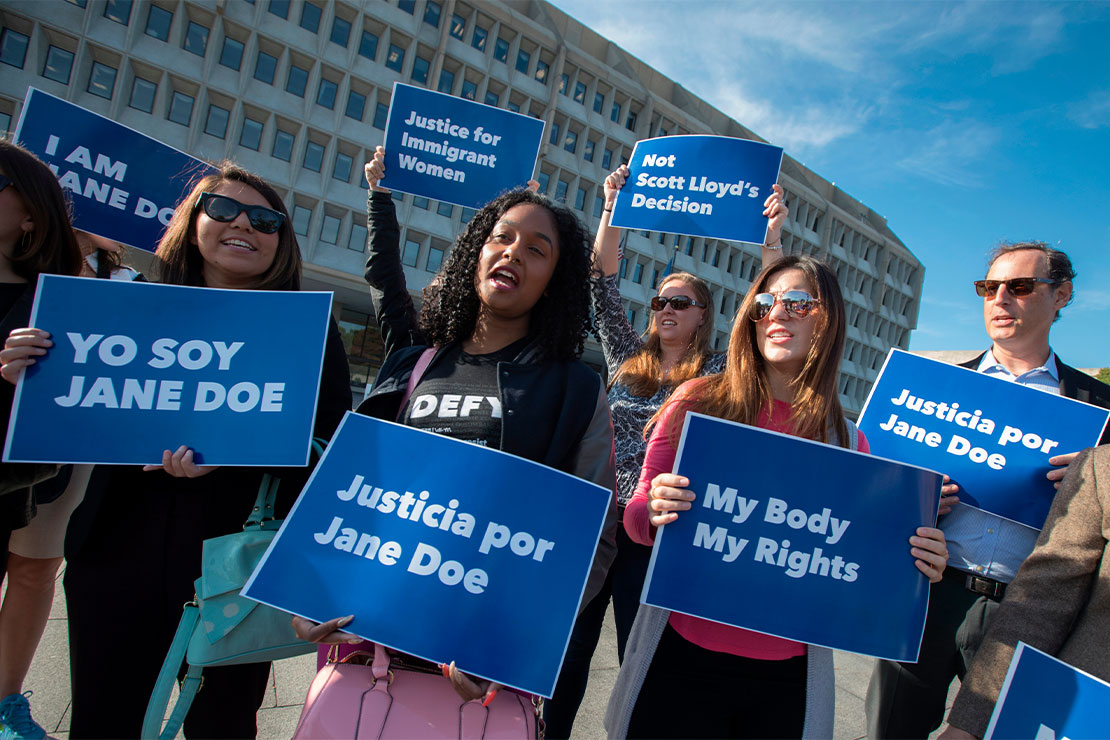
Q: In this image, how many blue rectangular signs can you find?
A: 8